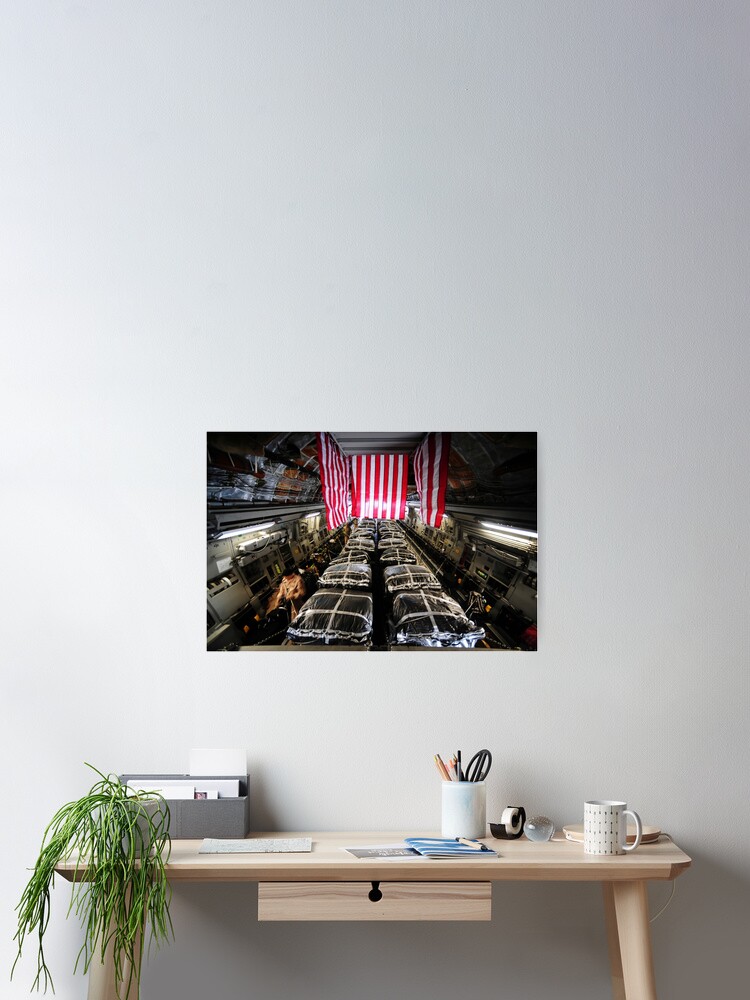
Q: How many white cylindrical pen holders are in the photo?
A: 1